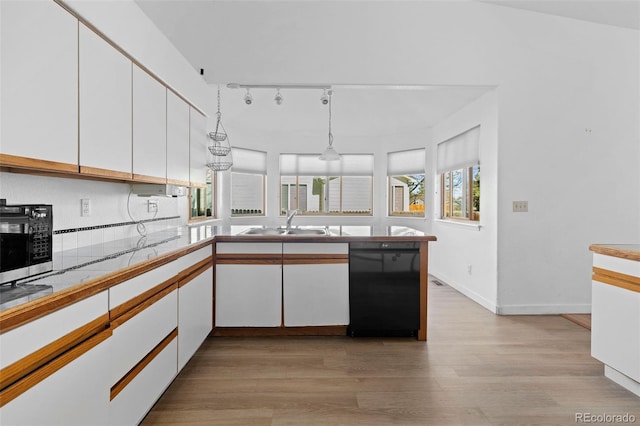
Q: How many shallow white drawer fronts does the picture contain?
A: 6